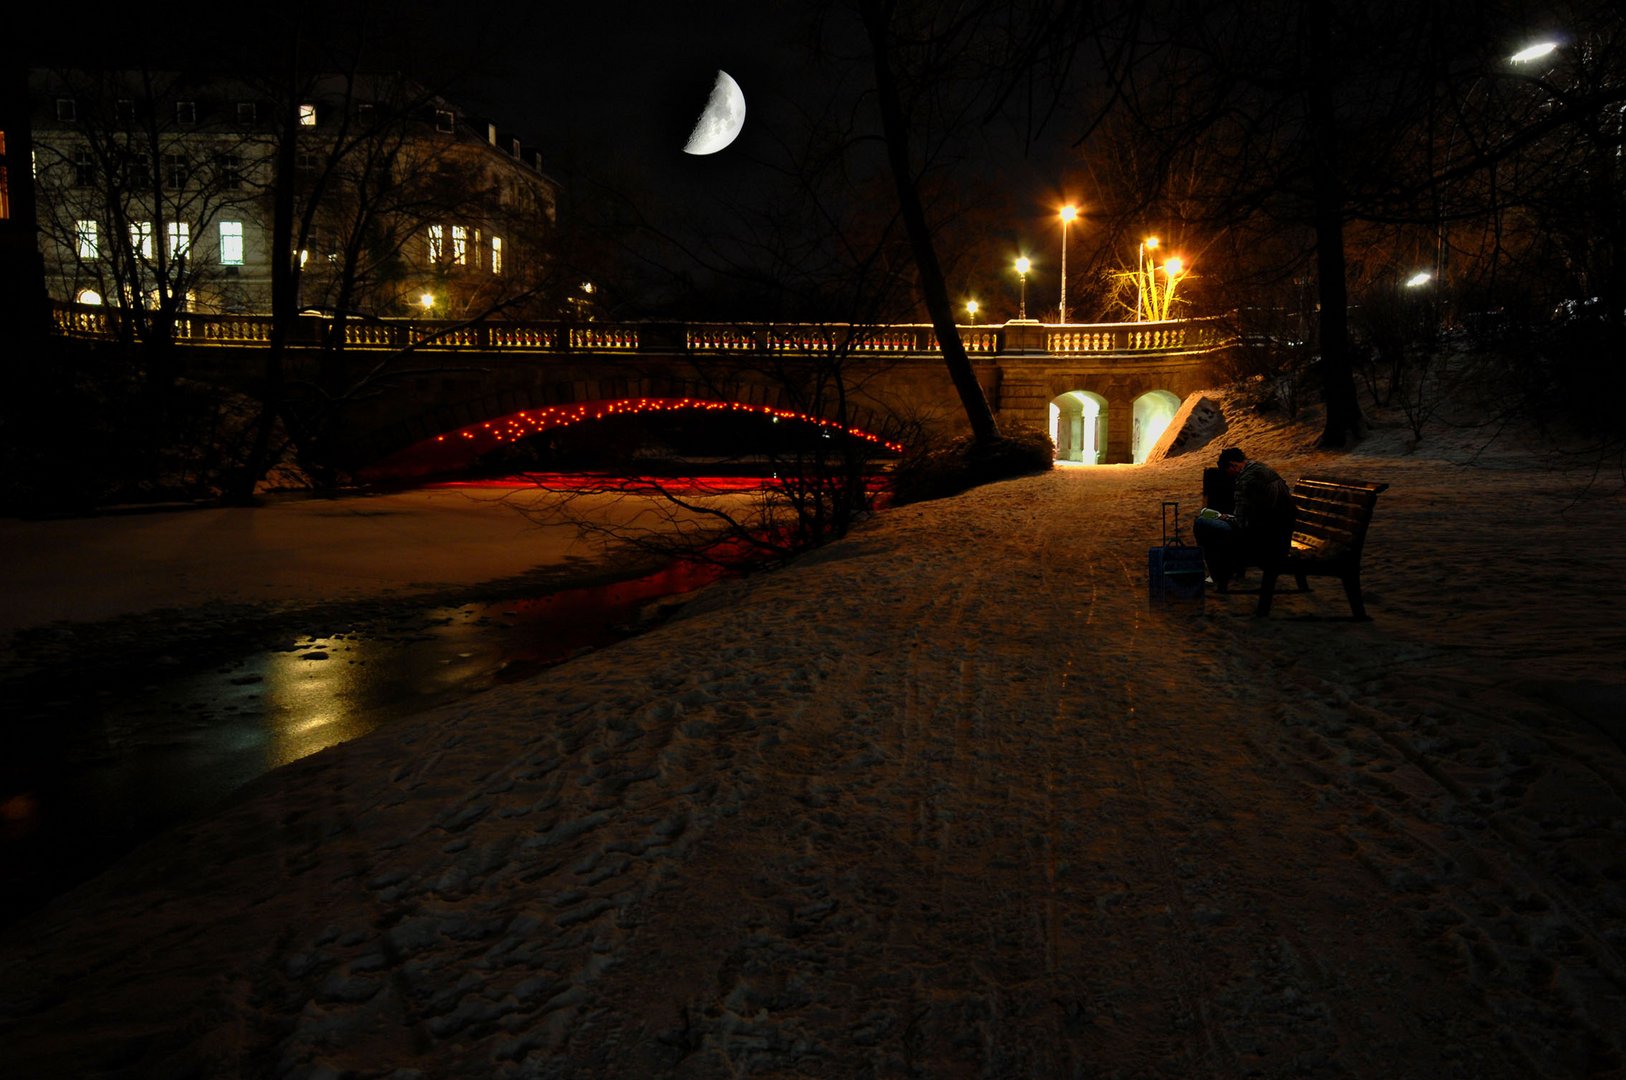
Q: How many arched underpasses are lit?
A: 2